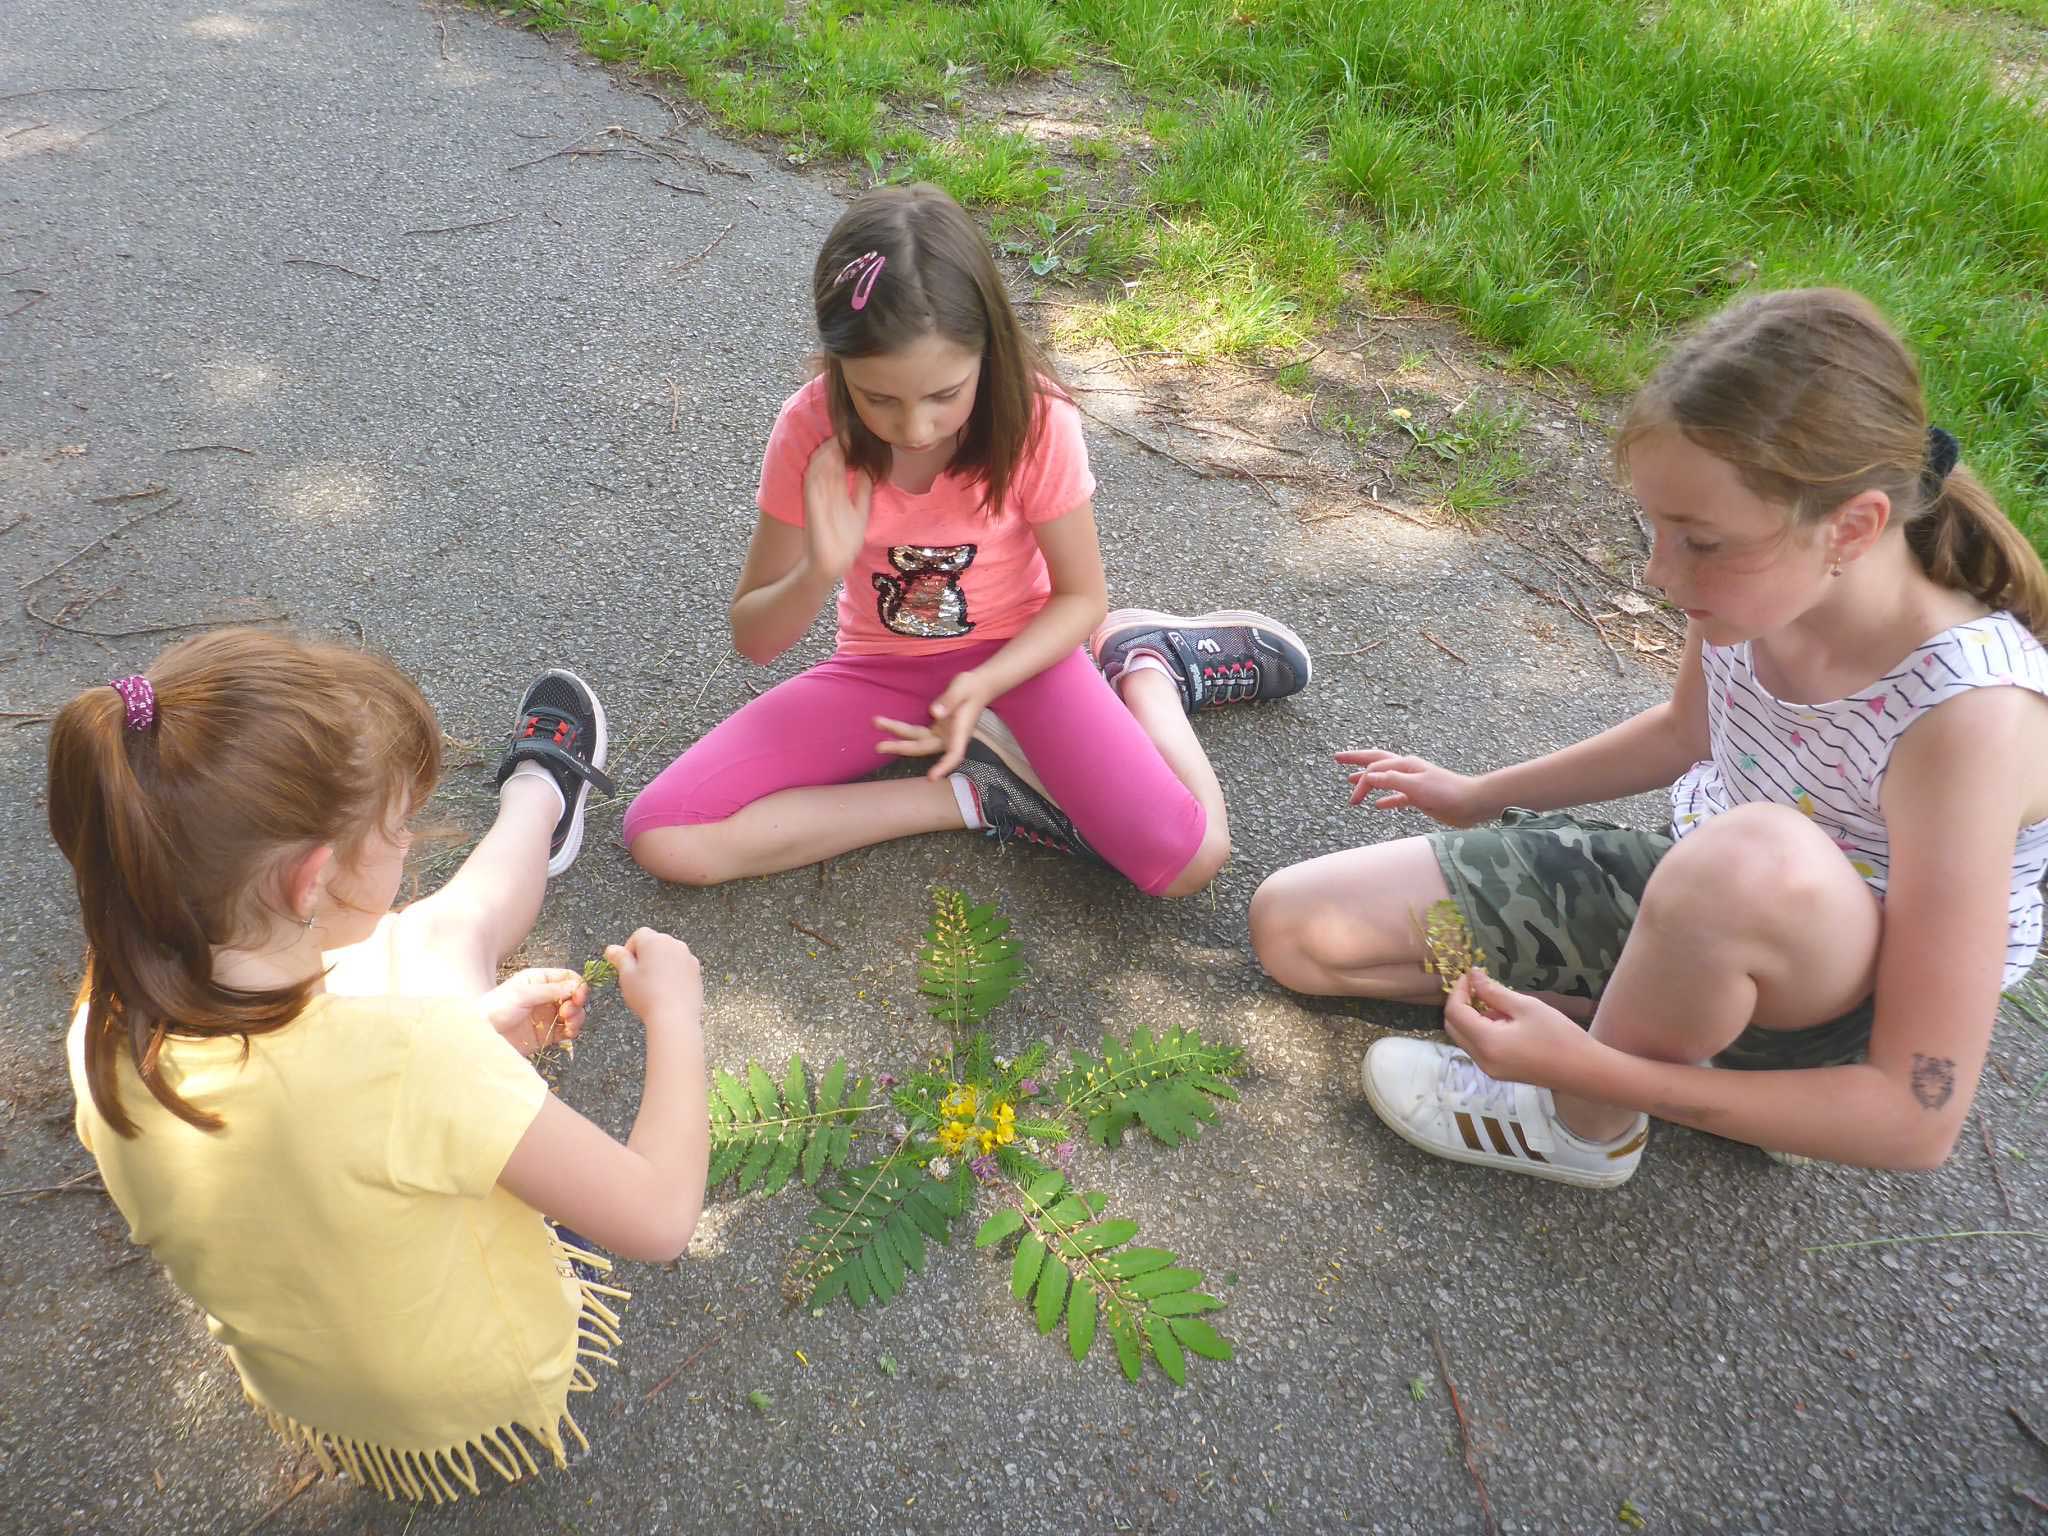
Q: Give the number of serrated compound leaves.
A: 5